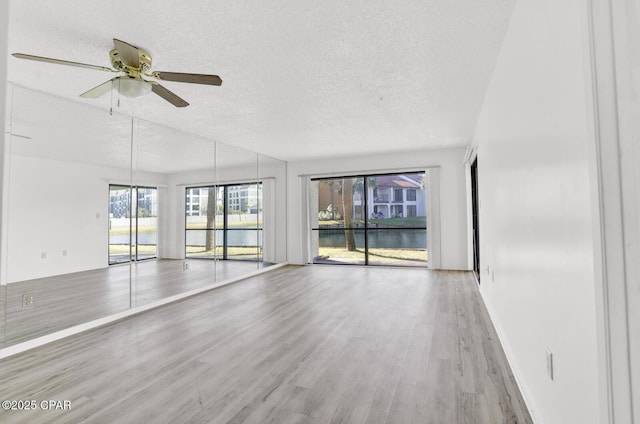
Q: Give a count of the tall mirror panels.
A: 4